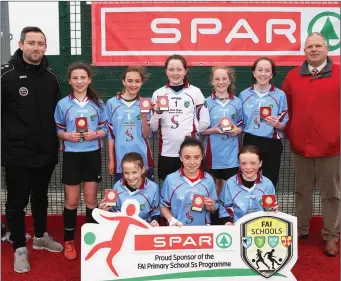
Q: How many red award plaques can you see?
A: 8